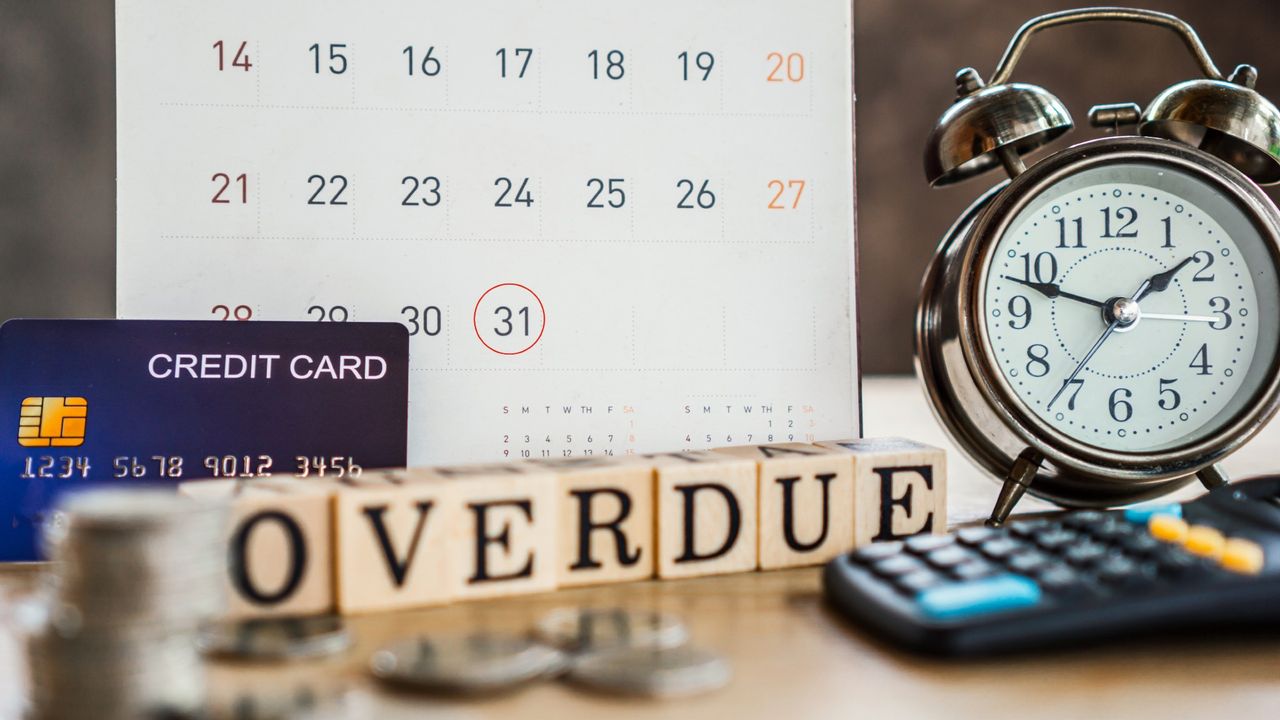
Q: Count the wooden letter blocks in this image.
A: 7